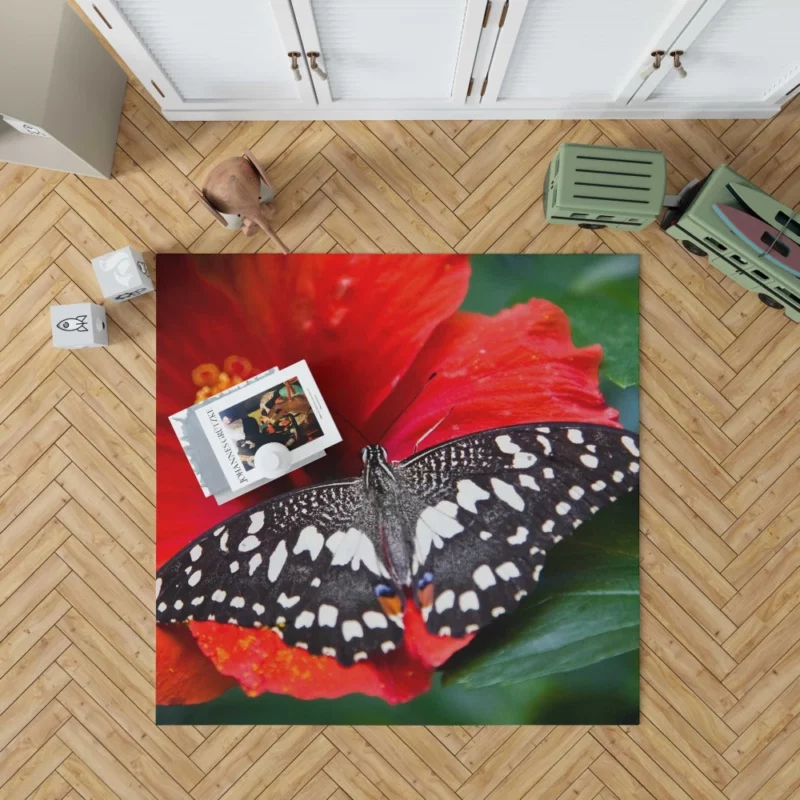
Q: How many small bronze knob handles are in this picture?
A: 4